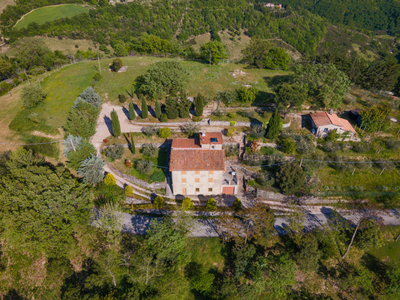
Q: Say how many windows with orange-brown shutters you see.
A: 6